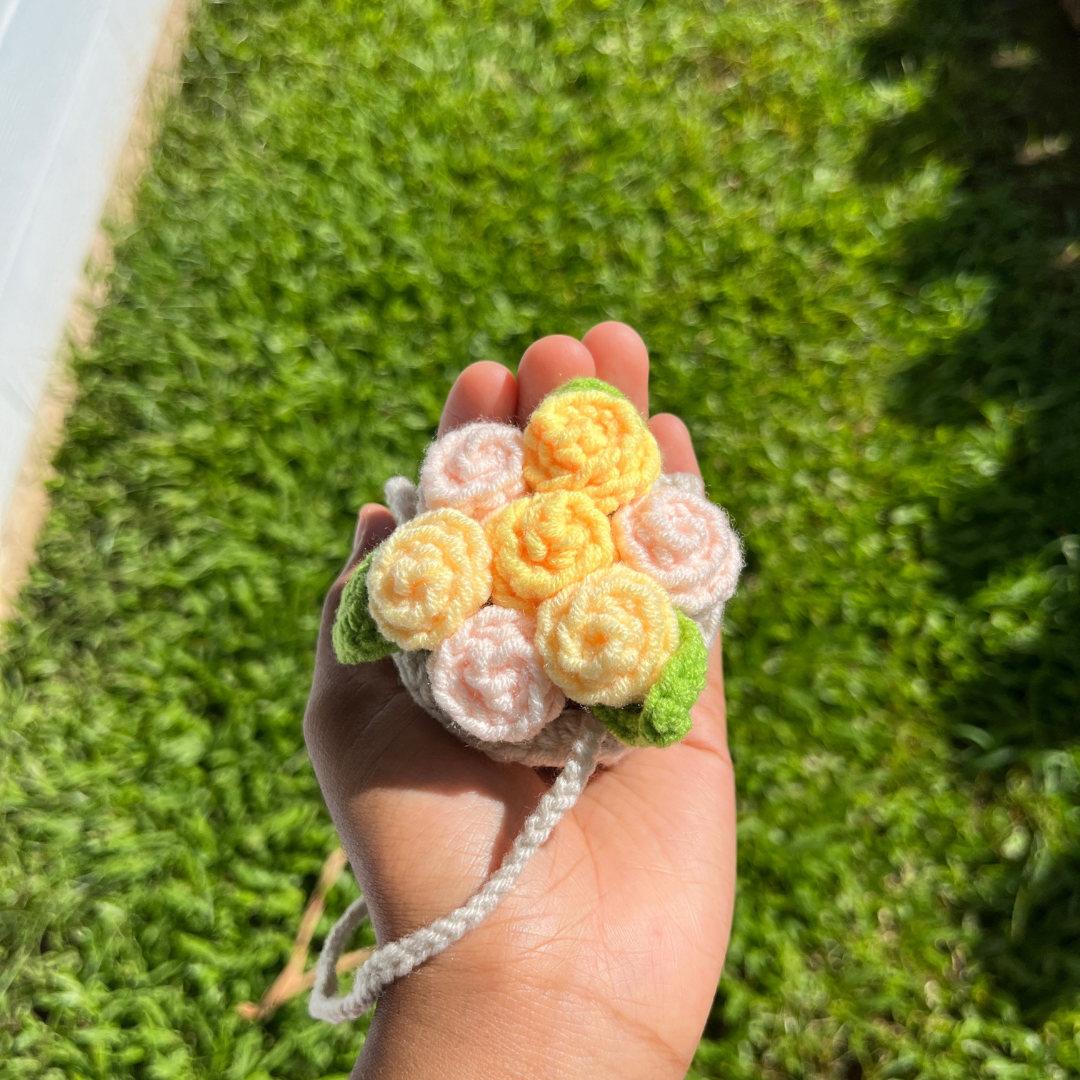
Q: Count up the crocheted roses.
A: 7